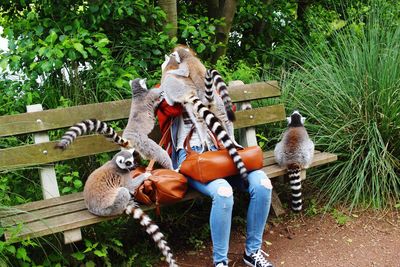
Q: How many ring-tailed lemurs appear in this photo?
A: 5